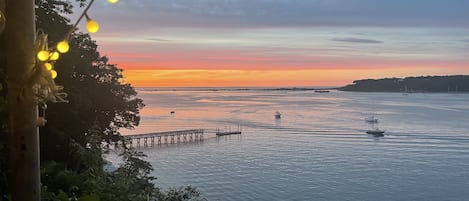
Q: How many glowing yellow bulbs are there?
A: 7